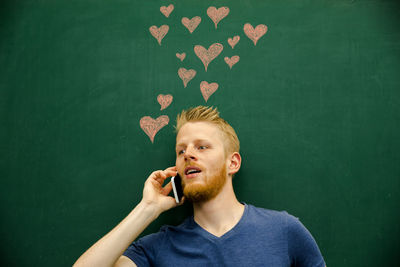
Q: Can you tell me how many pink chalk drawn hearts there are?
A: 13